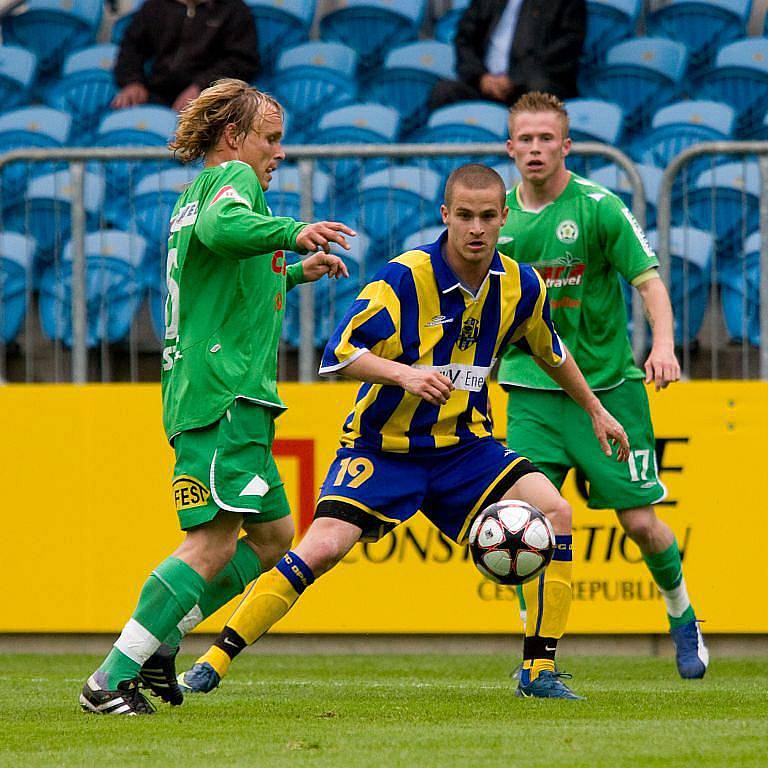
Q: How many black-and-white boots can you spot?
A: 2